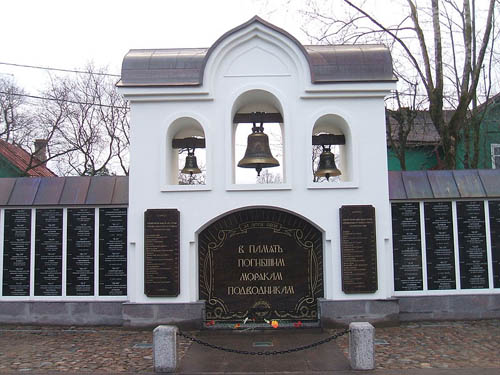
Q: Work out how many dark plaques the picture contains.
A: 11